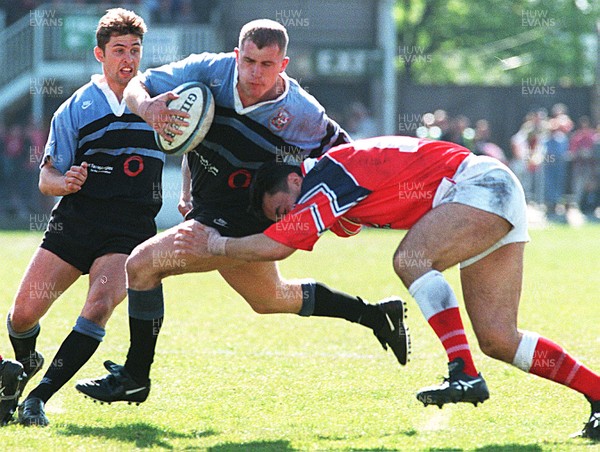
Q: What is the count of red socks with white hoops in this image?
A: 2